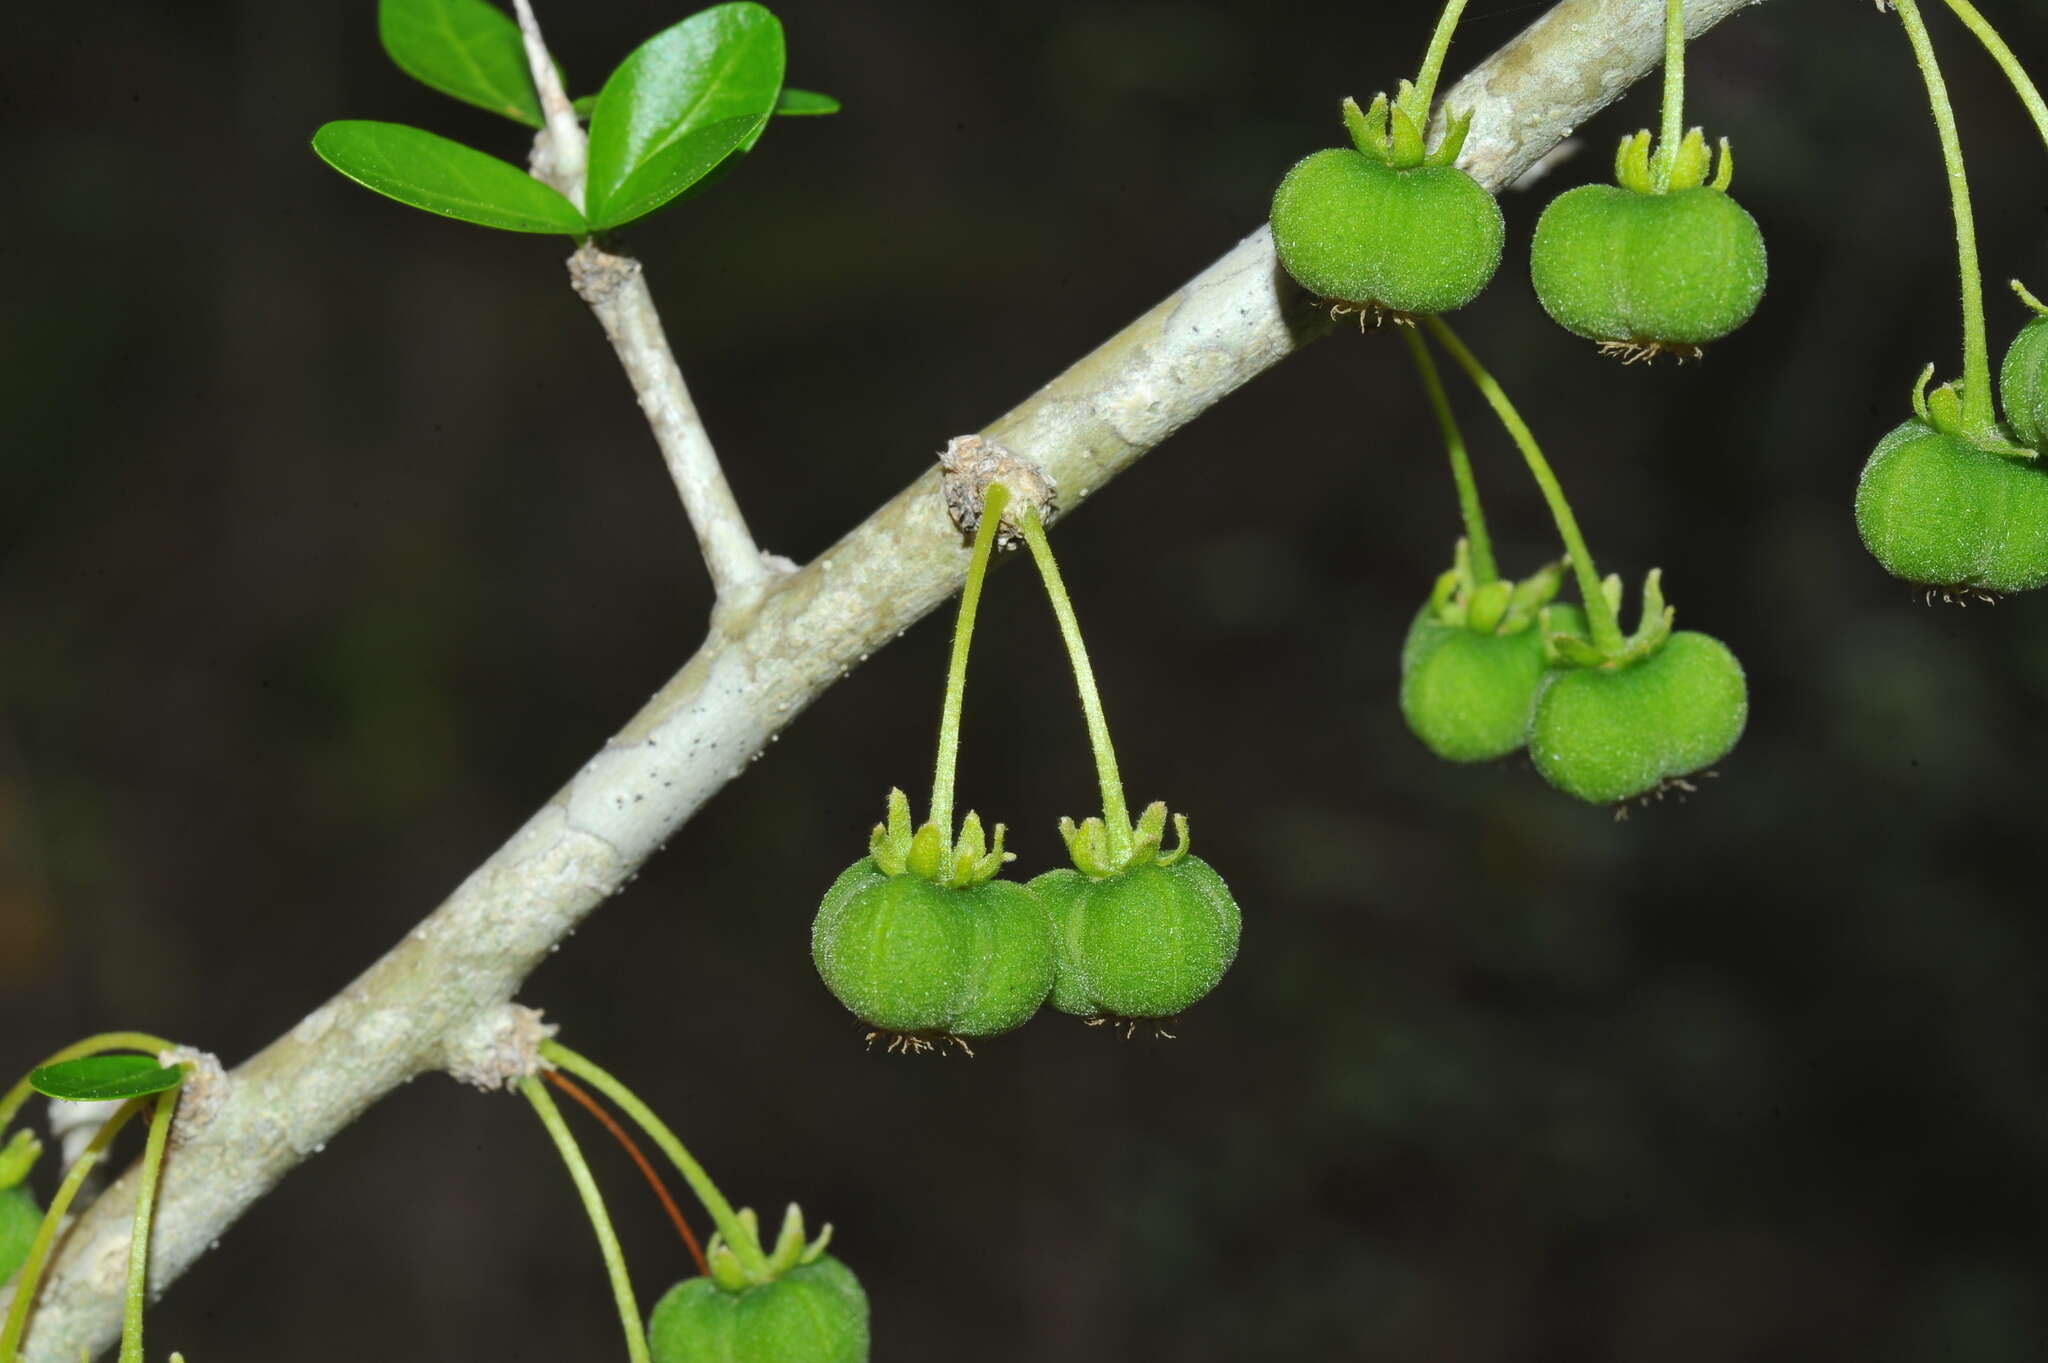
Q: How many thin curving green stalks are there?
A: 13